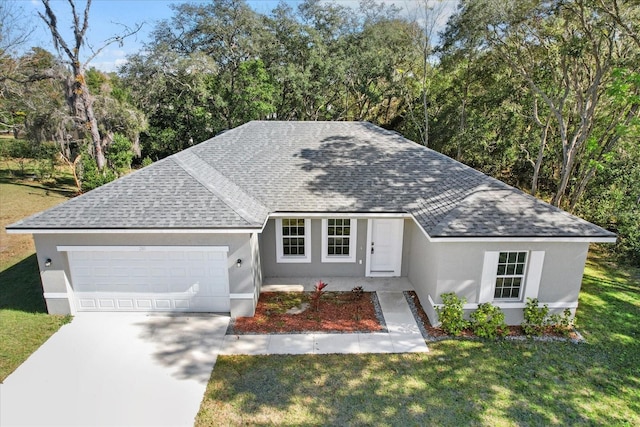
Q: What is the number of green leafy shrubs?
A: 4